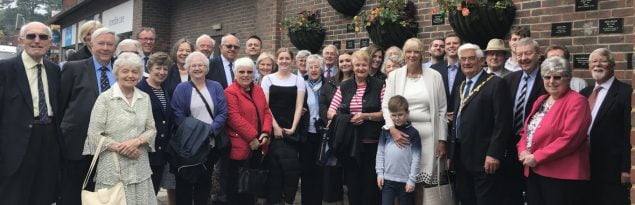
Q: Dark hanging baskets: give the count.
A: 4